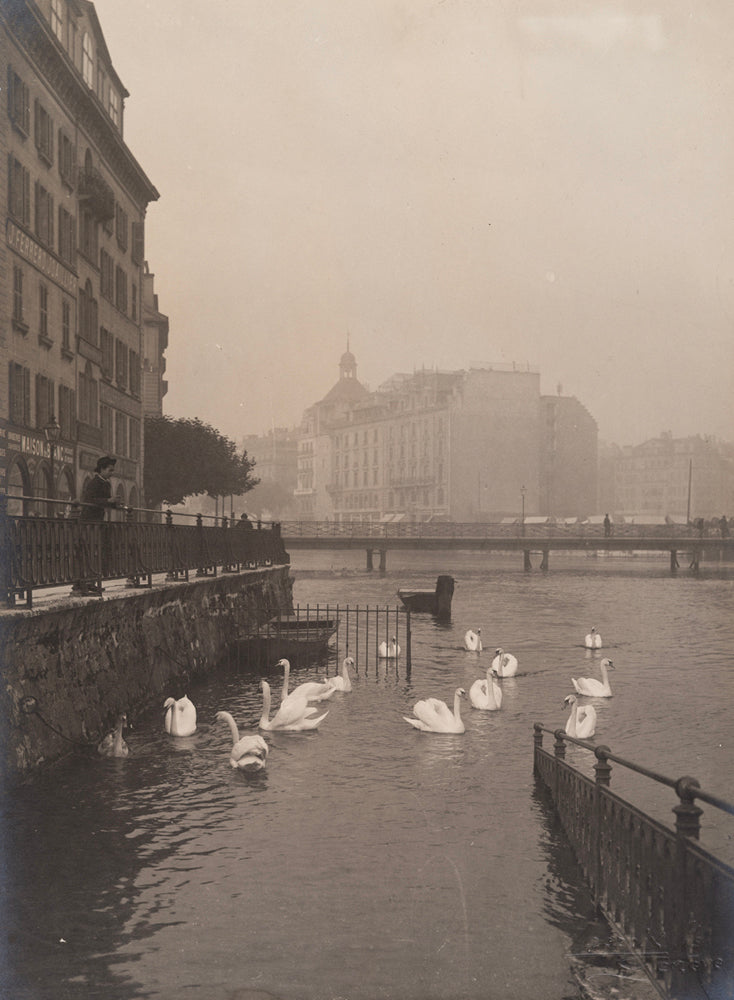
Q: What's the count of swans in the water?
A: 14